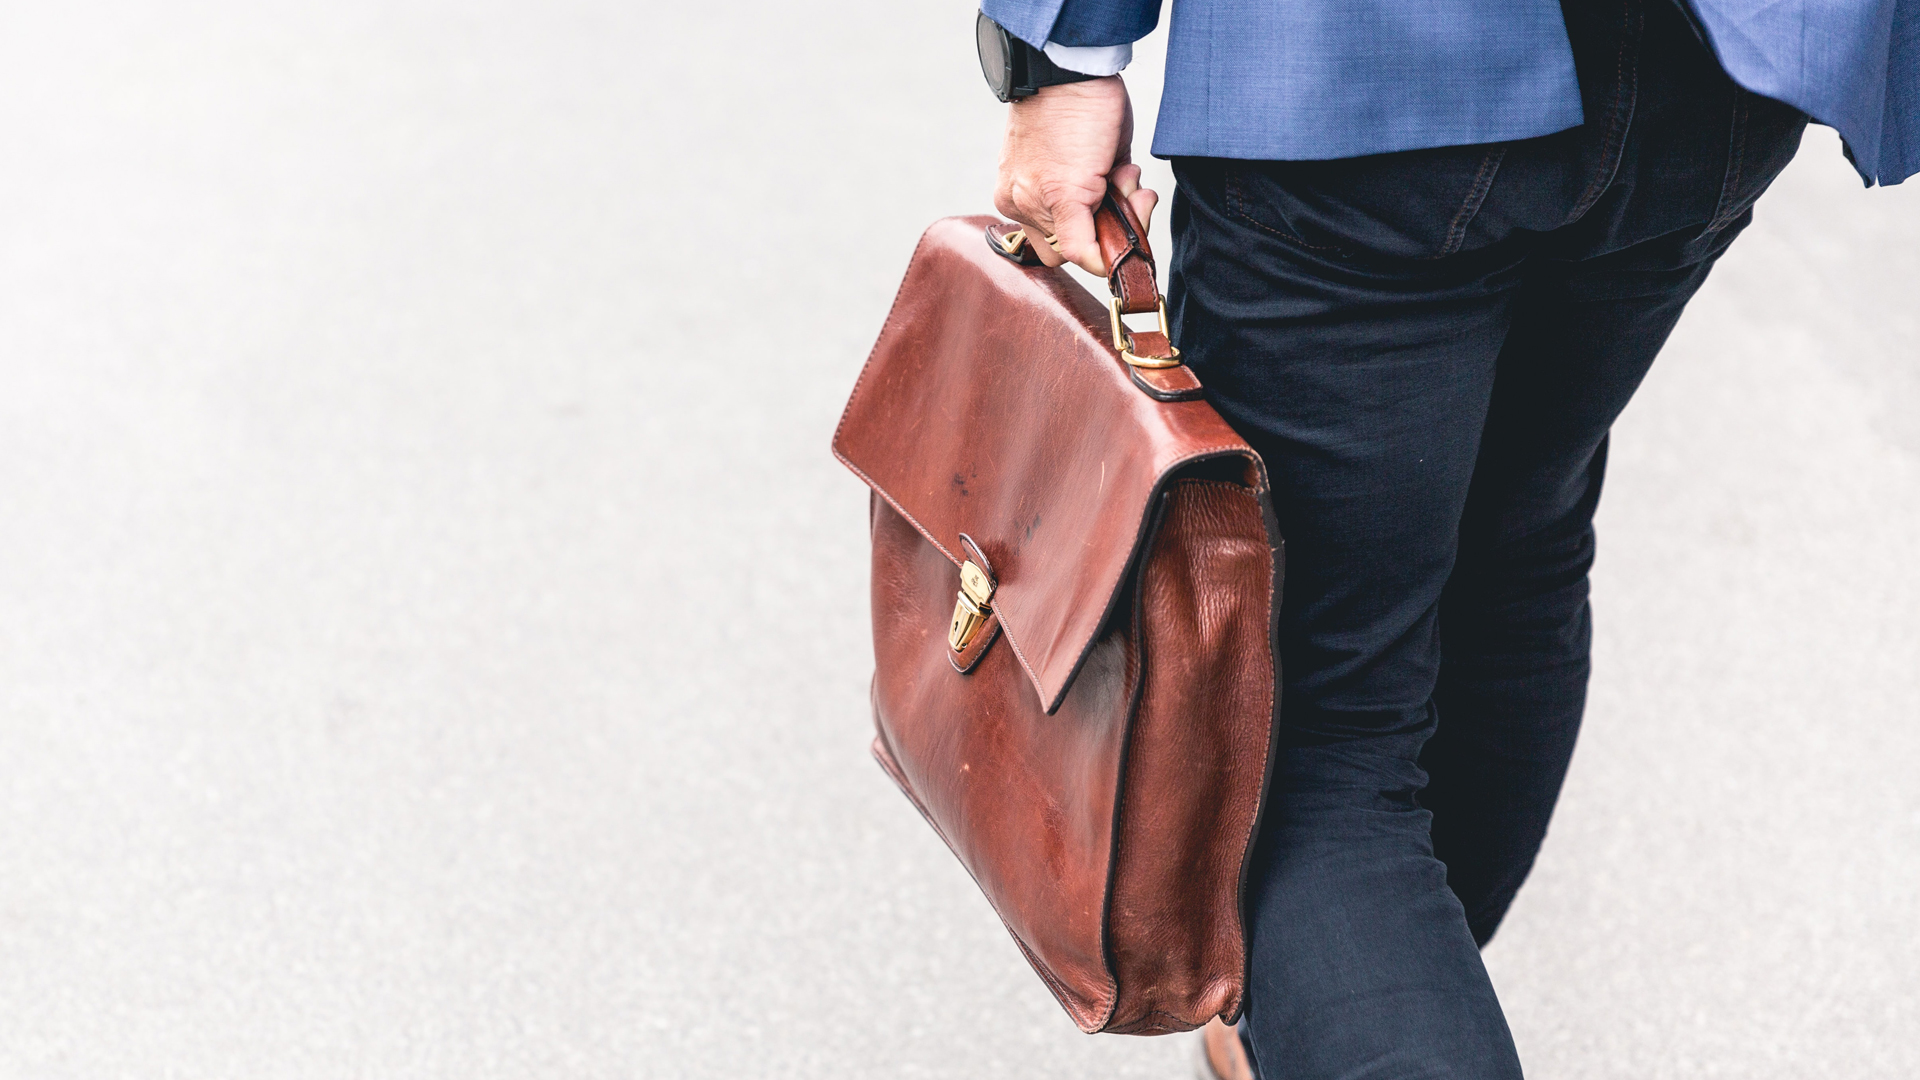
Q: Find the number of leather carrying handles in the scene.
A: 1